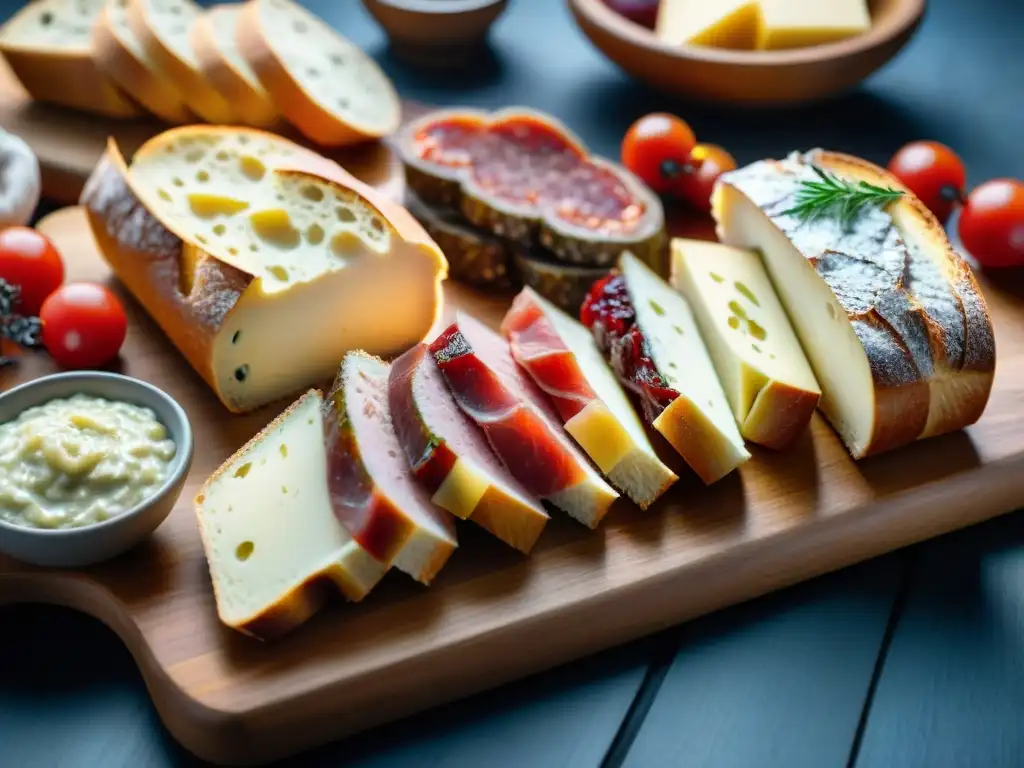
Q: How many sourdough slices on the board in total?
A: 5